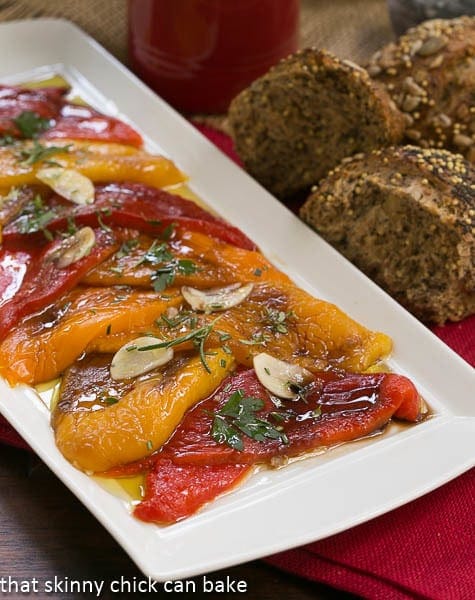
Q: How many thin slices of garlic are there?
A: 5